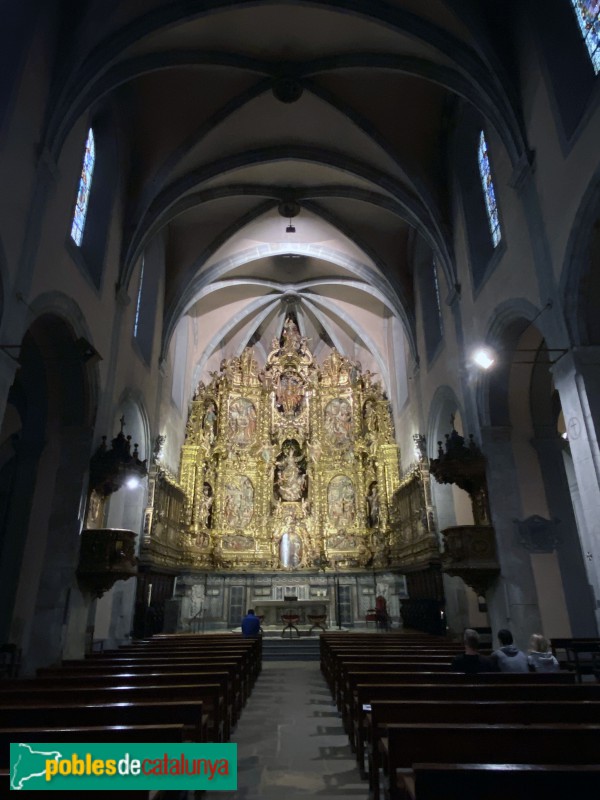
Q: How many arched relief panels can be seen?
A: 4